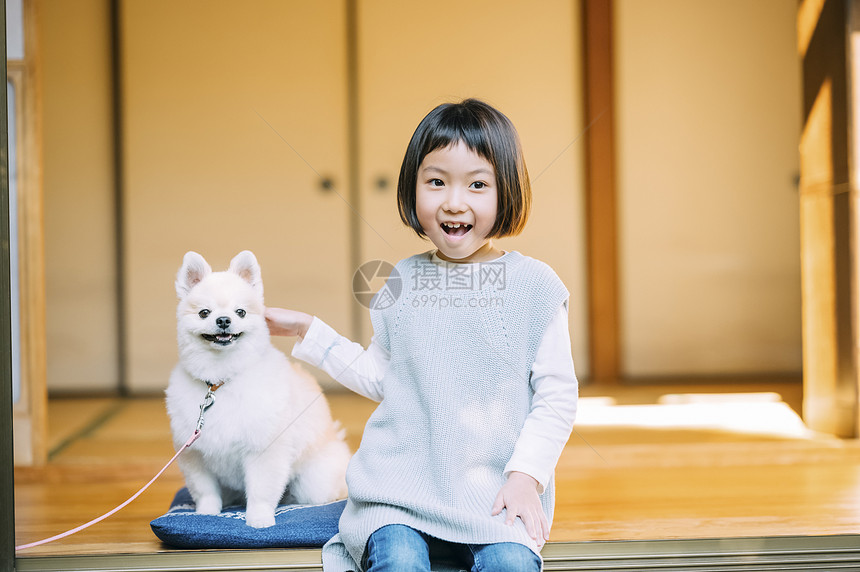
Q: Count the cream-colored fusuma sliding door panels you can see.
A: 4